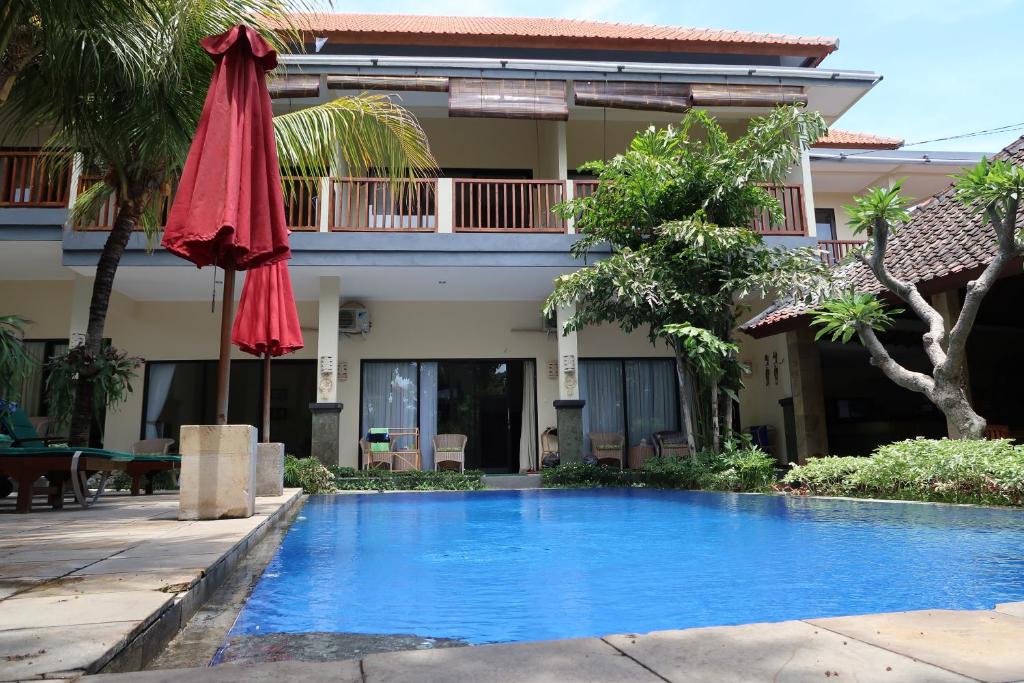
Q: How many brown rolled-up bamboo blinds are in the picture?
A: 5